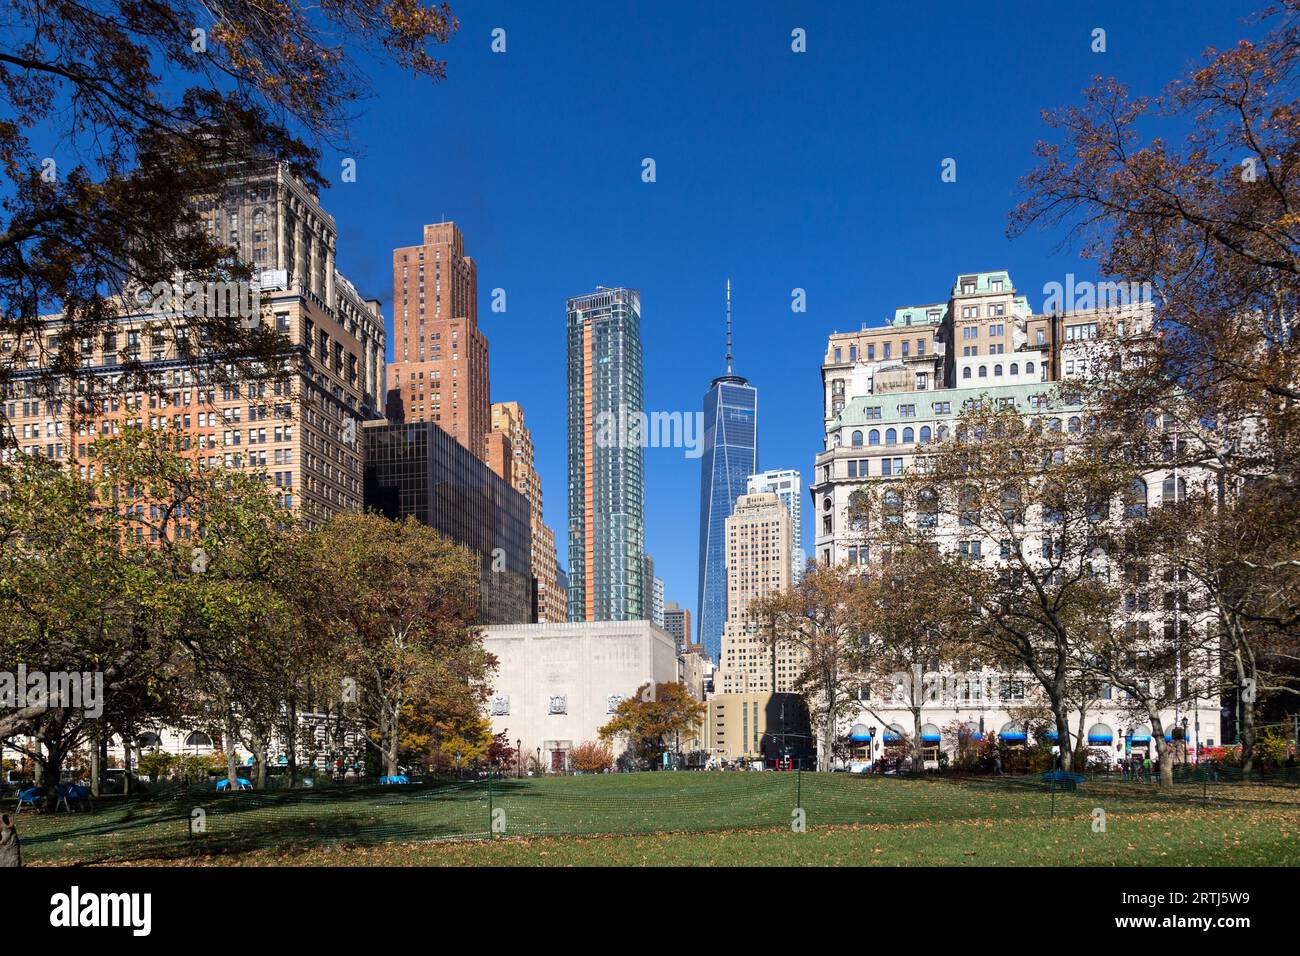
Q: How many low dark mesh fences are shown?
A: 1